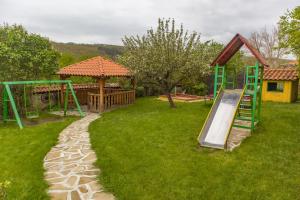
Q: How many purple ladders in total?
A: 0